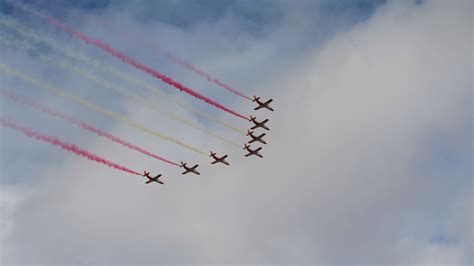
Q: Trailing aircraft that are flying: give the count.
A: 7